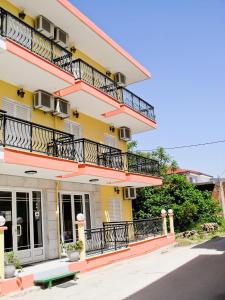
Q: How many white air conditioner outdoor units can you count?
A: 7